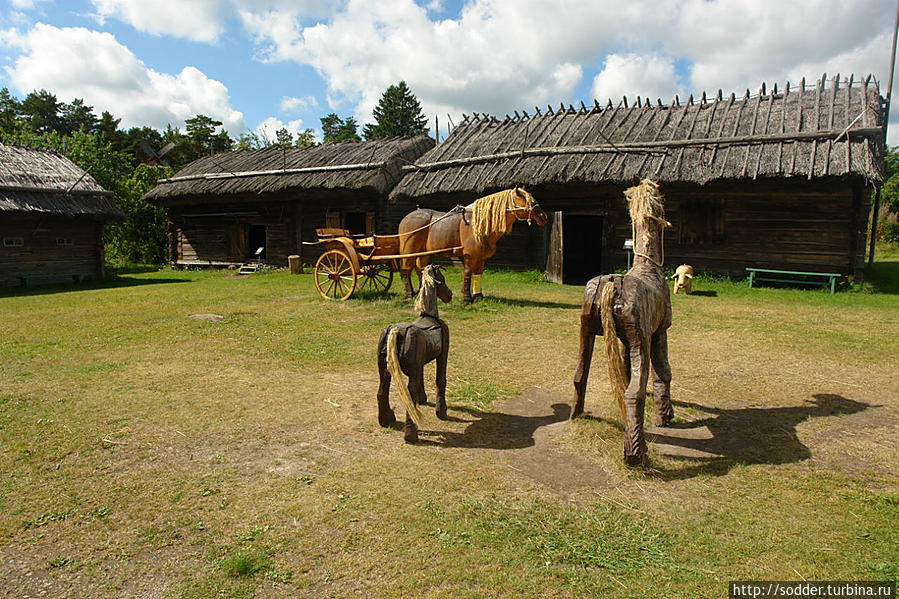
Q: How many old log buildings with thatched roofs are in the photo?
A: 3